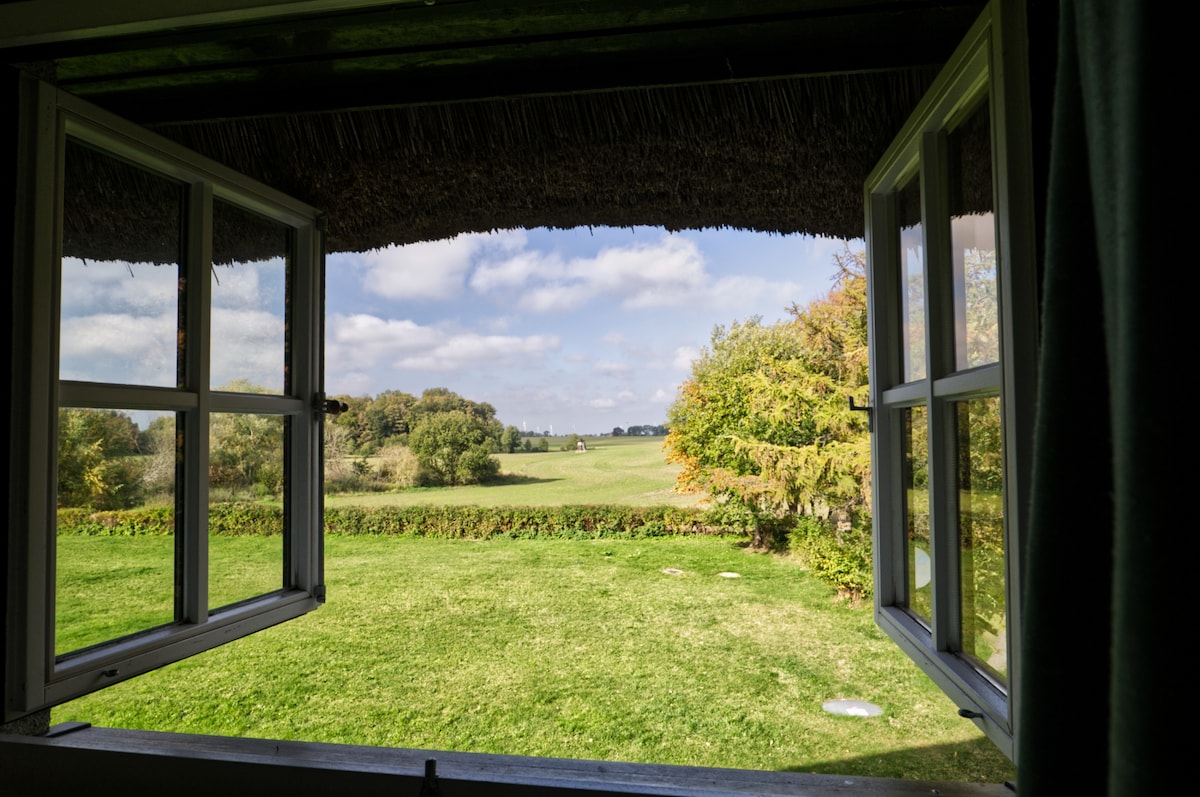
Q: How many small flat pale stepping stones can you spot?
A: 3